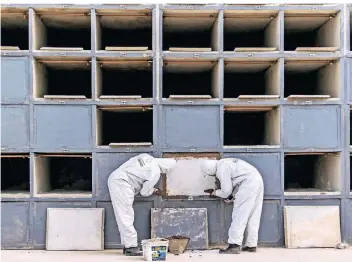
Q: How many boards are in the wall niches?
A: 12